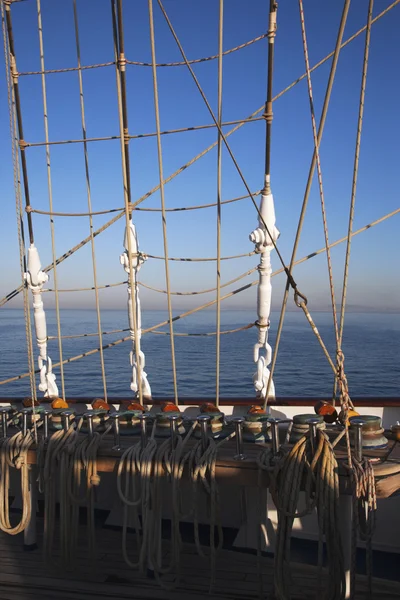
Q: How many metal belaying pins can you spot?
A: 13